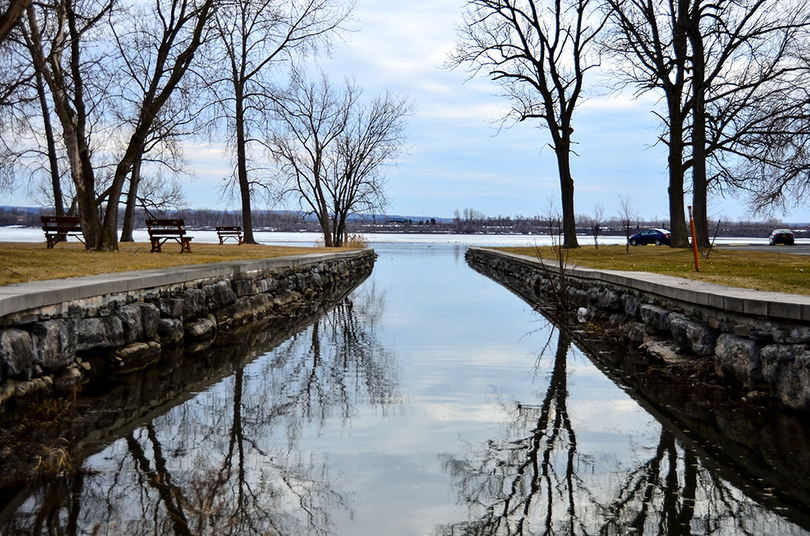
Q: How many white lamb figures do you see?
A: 0